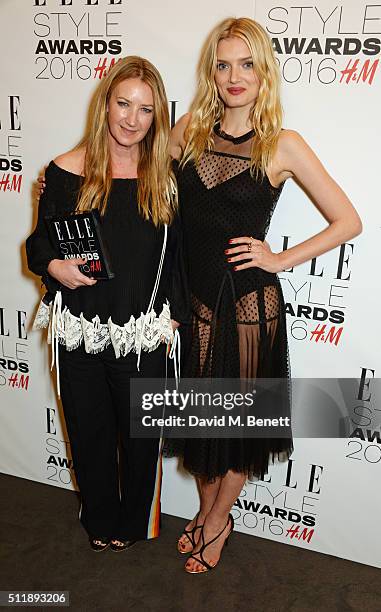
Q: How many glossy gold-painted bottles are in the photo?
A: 0